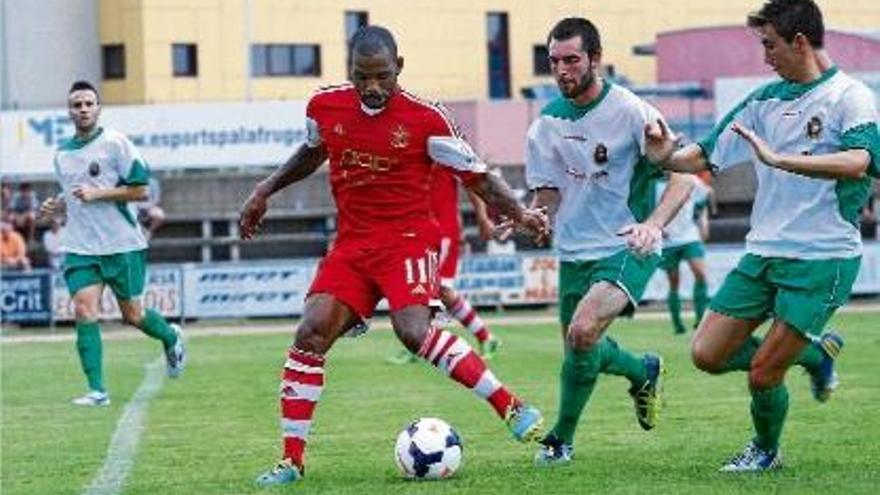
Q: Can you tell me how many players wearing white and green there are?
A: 4